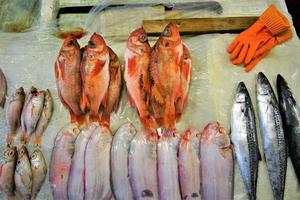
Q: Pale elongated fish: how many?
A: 8